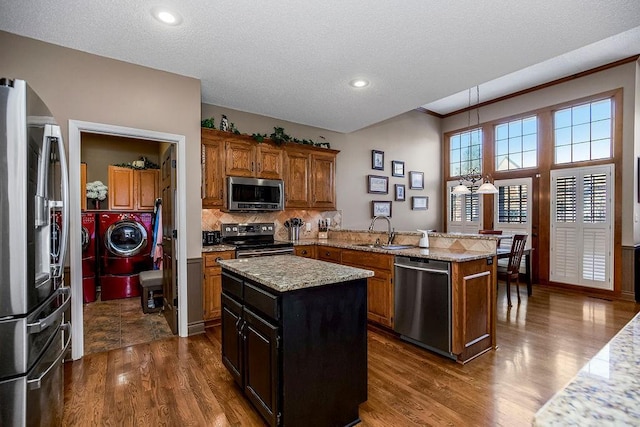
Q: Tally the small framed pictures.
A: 7